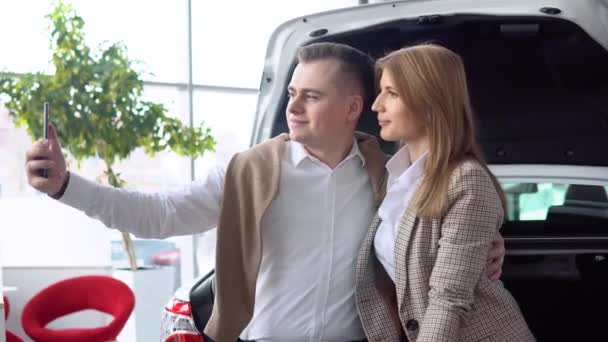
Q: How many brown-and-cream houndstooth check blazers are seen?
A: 1